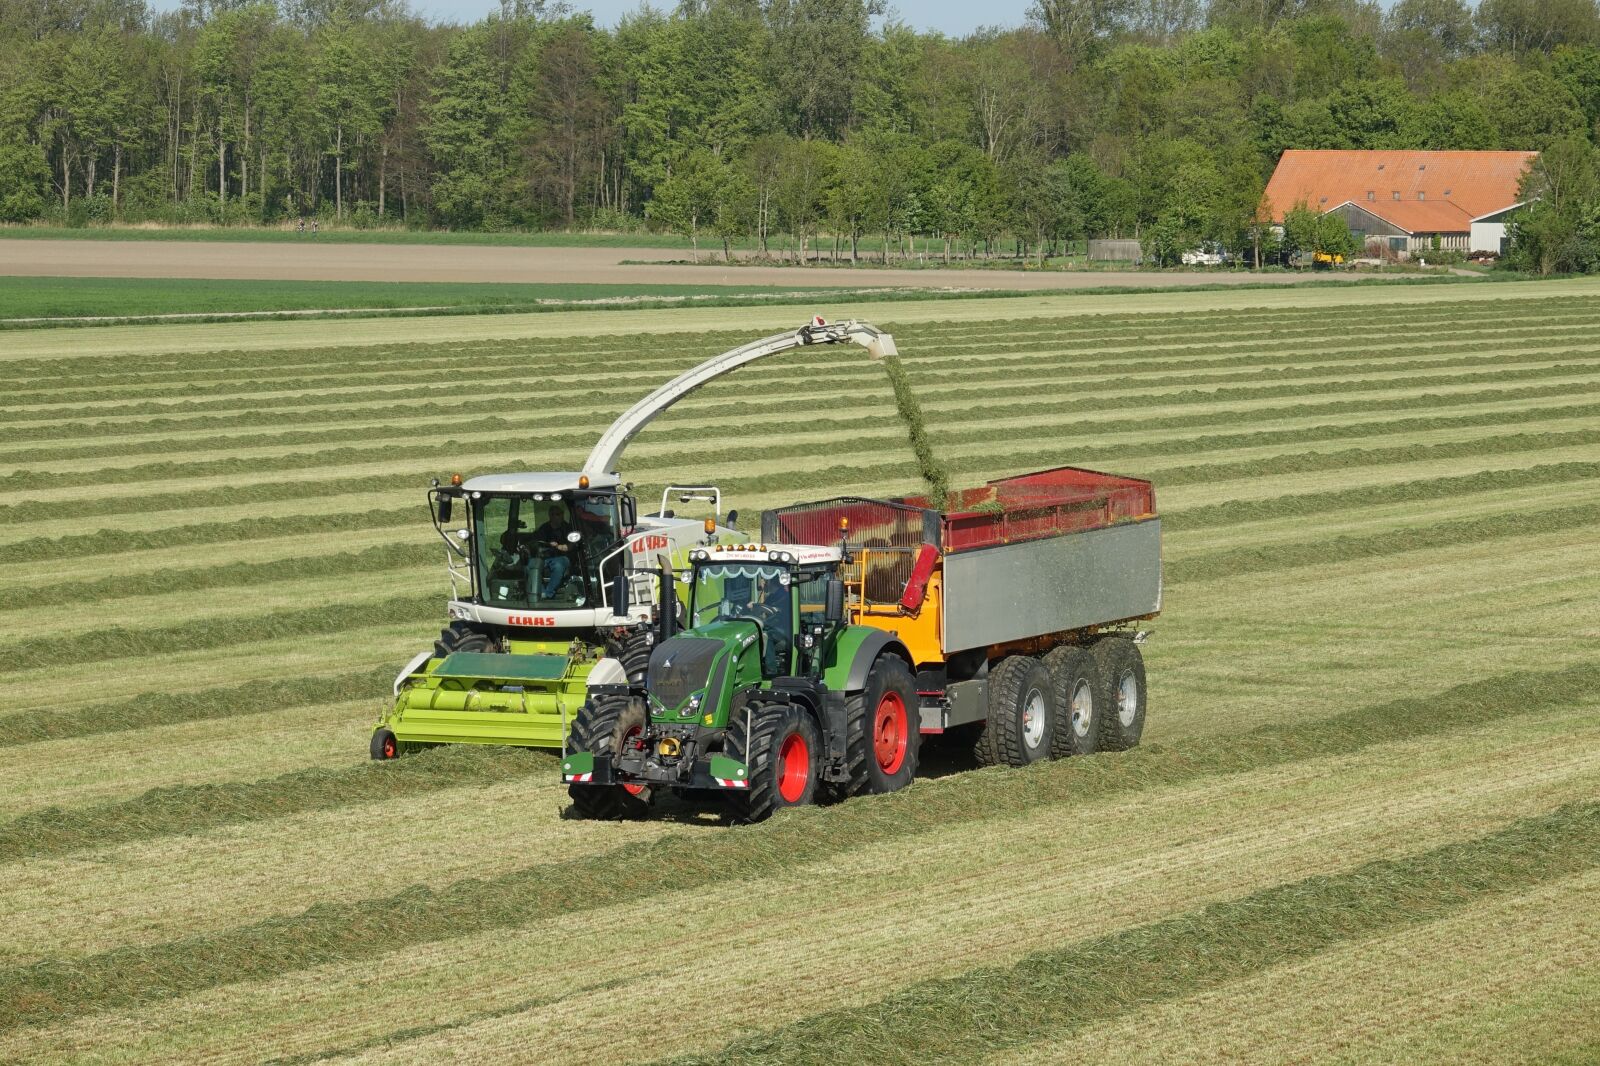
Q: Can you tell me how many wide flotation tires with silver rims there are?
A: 3